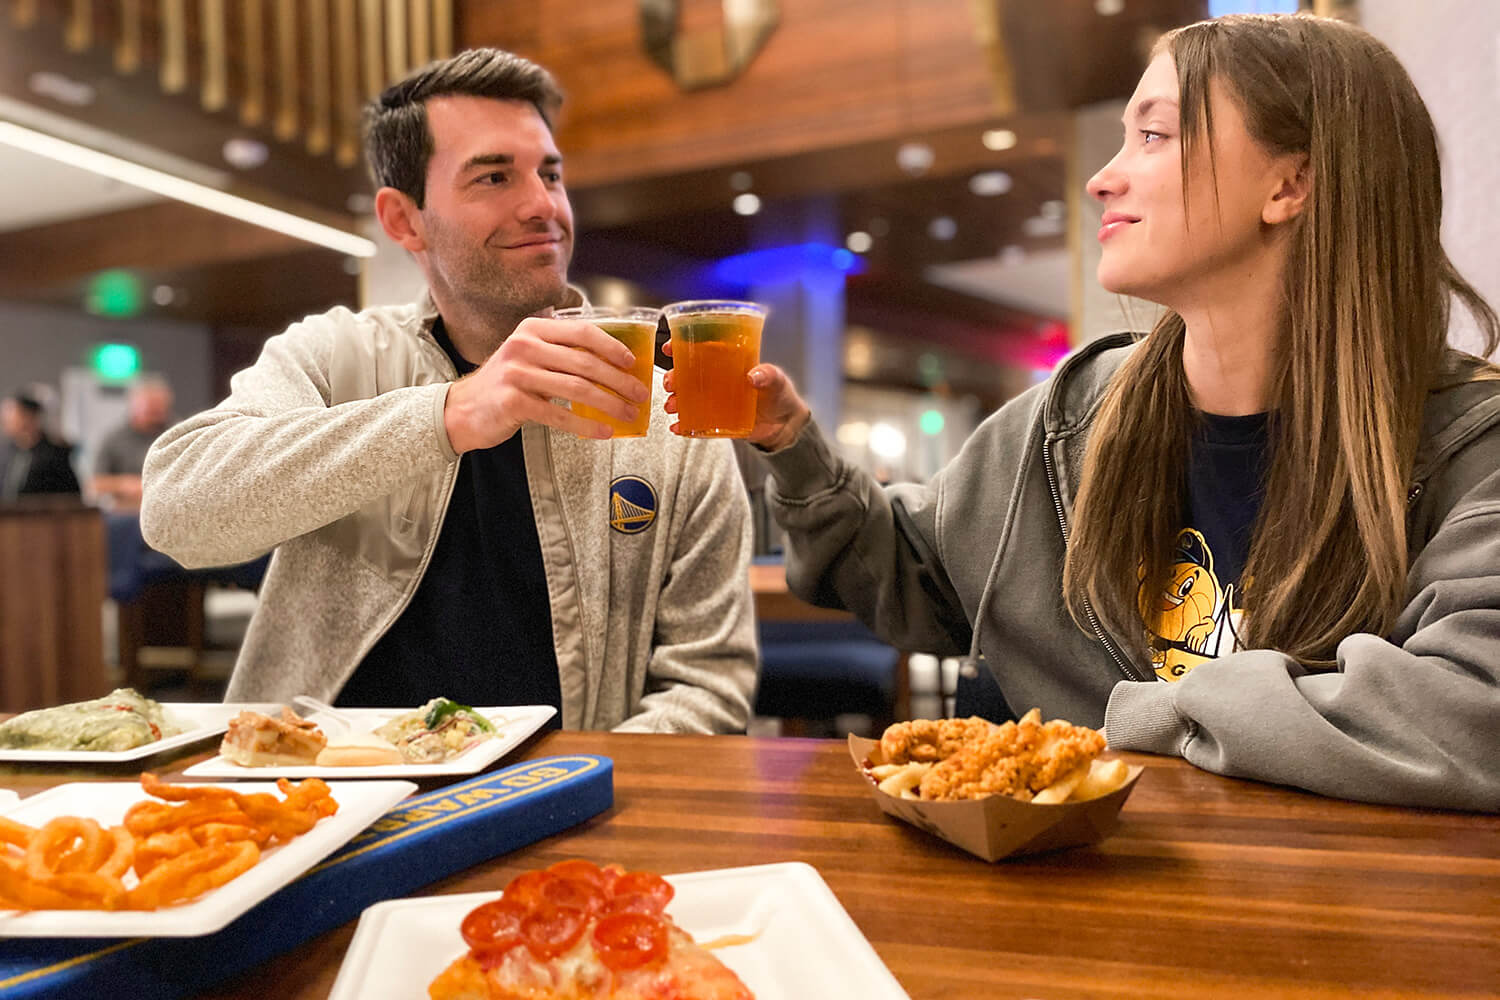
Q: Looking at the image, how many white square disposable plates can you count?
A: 4